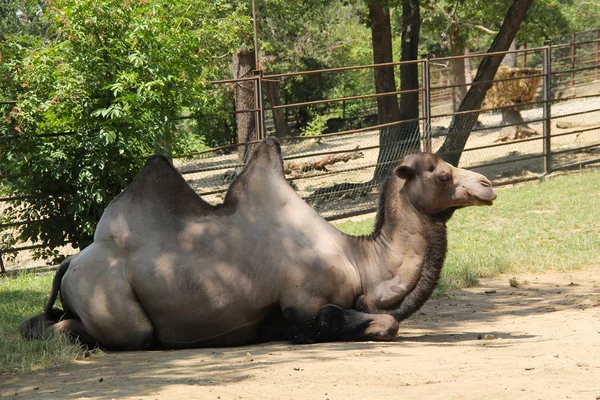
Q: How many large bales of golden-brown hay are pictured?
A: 1